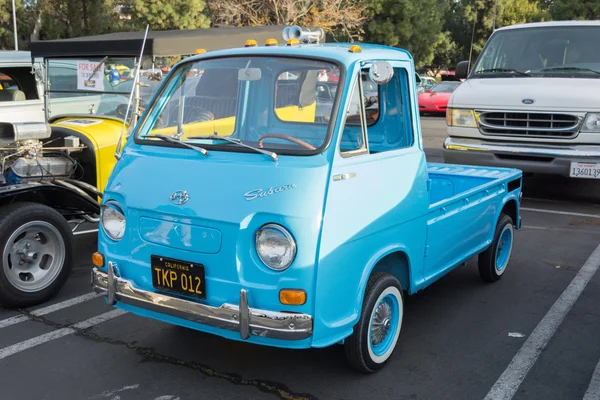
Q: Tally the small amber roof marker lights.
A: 5